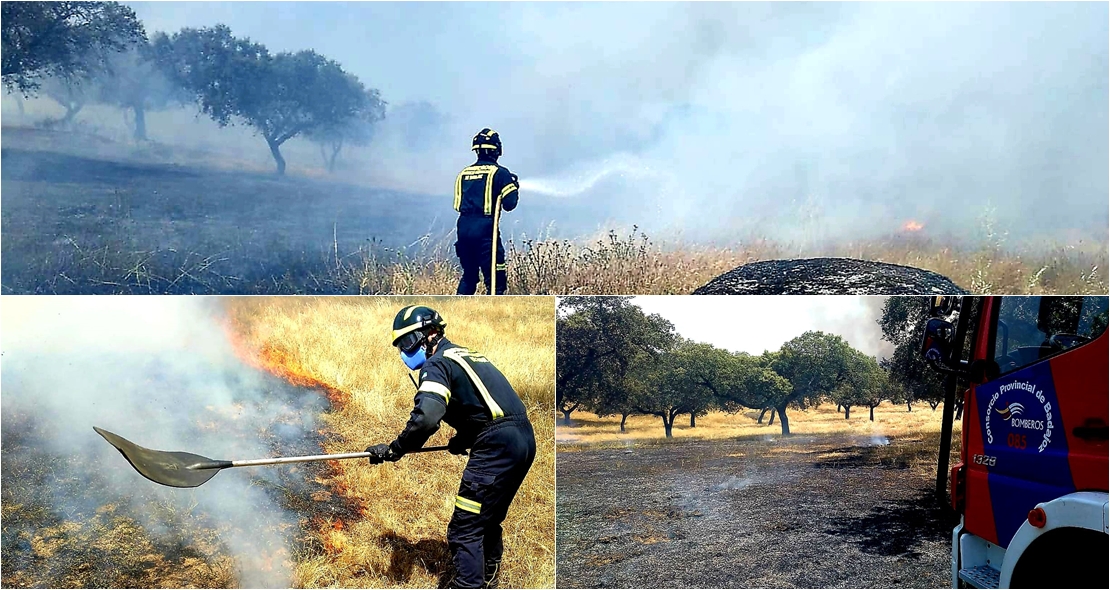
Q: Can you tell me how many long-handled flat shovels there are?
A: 1